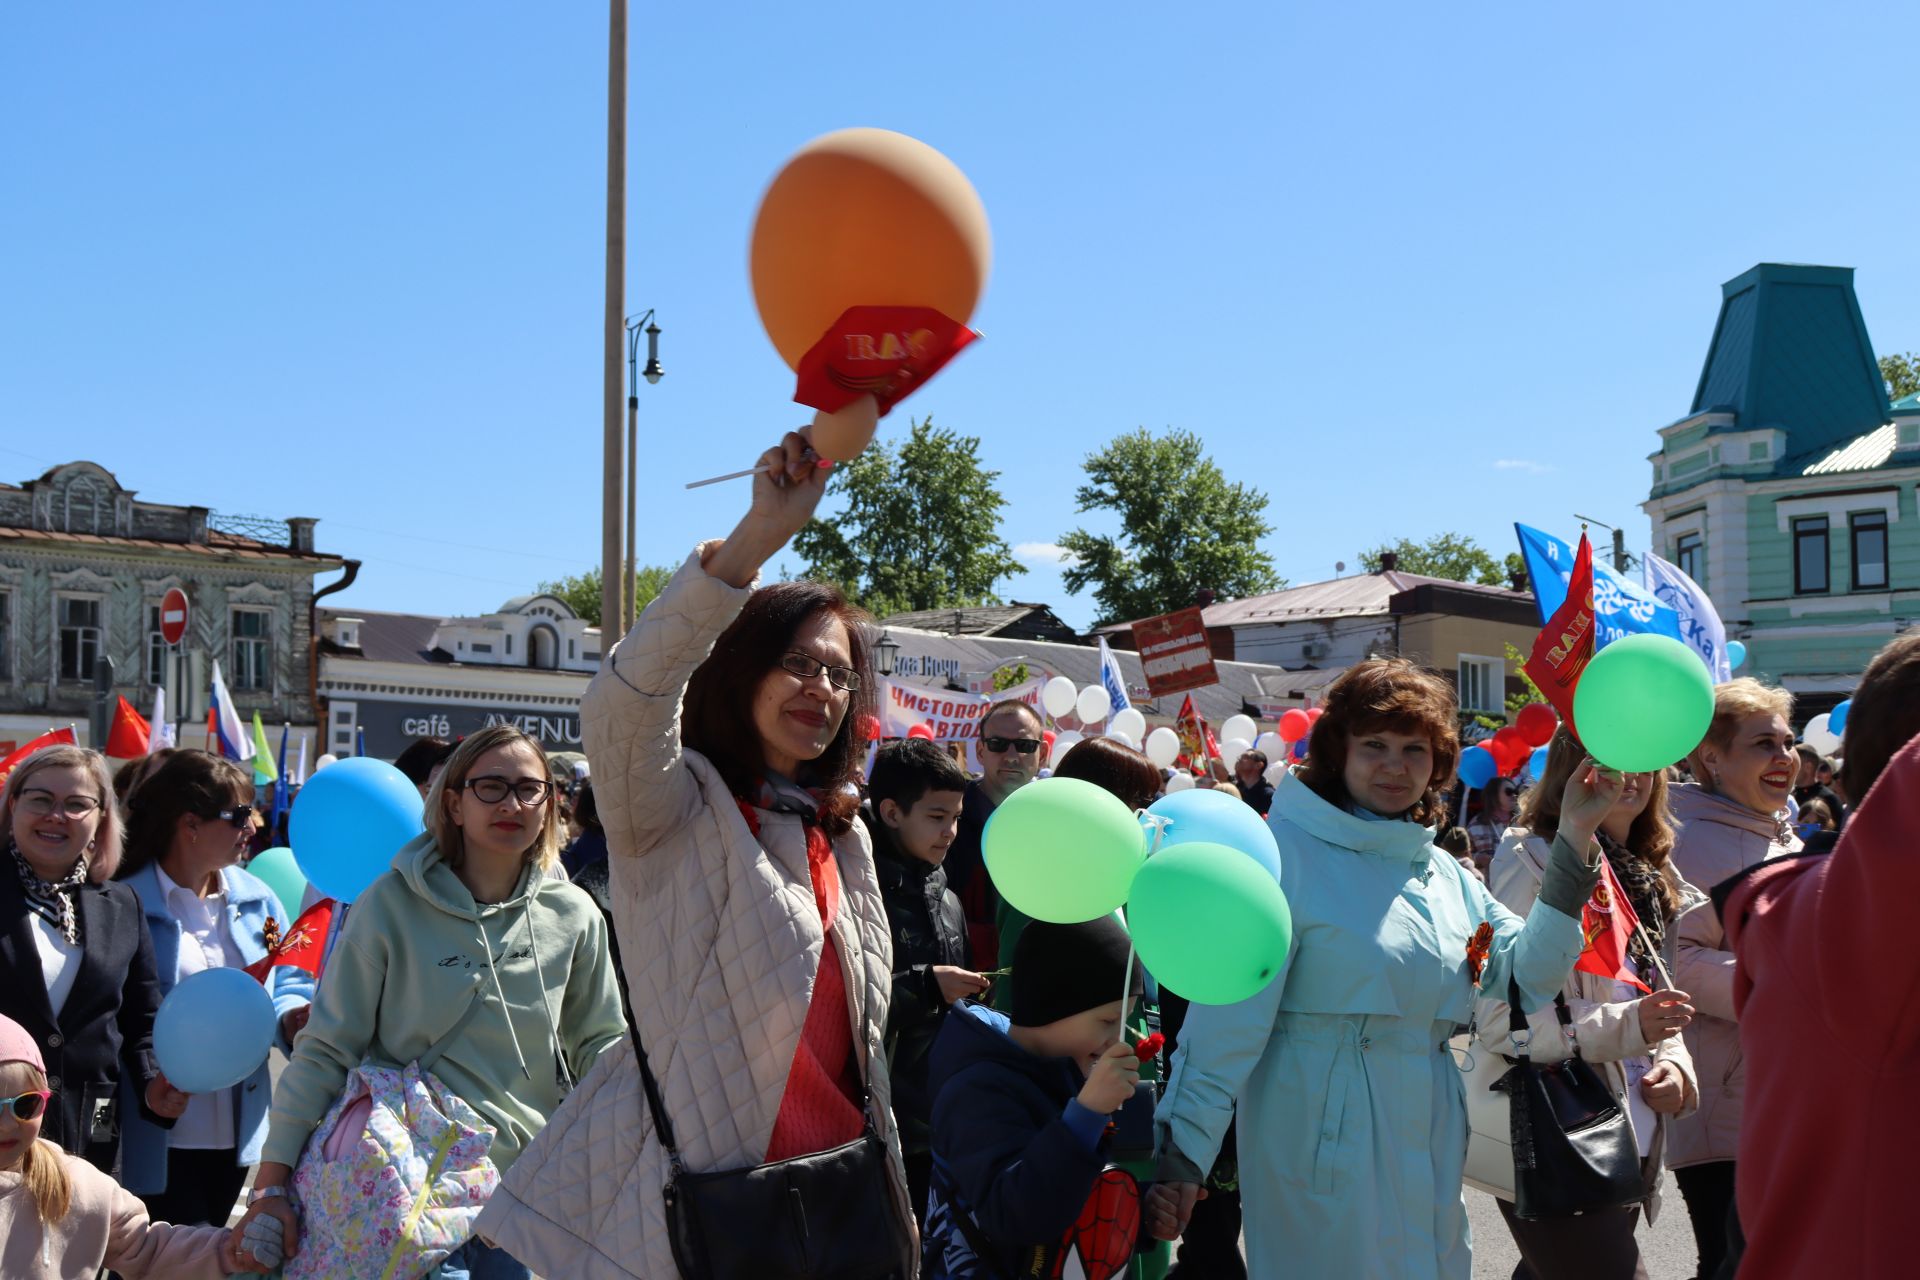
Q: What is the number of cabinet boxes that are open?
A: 0